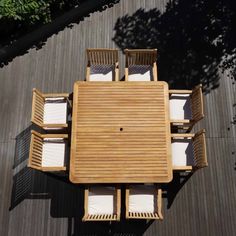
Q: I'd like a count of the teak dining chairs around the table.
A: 8